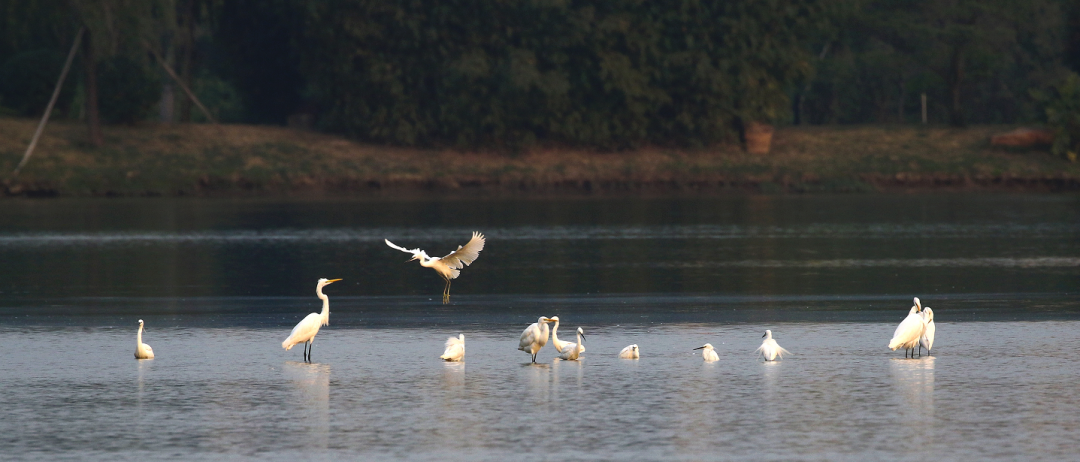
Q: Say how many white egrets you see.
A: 12